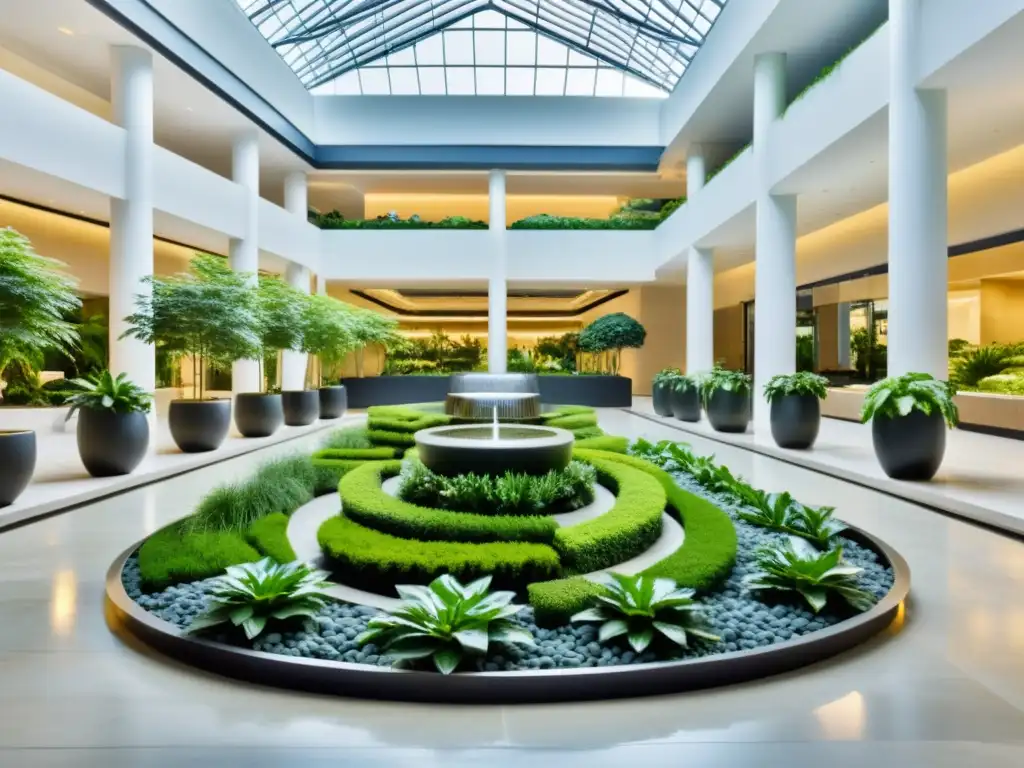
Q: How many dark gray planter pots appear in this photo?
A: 11